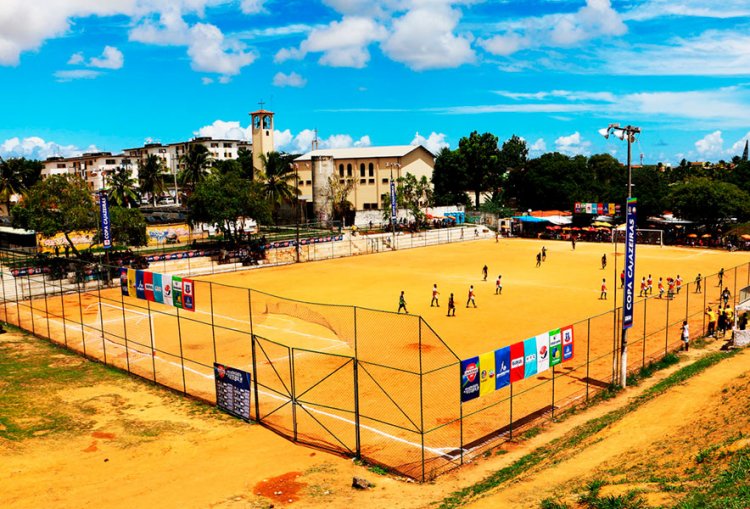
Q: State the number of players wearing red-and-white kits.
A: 9